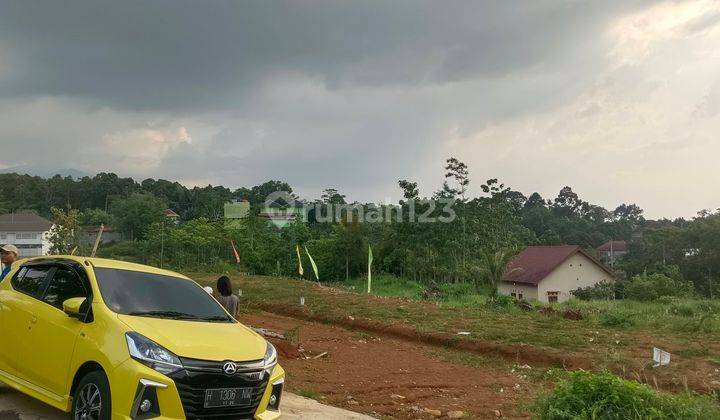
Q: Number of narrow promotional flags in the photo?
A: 4